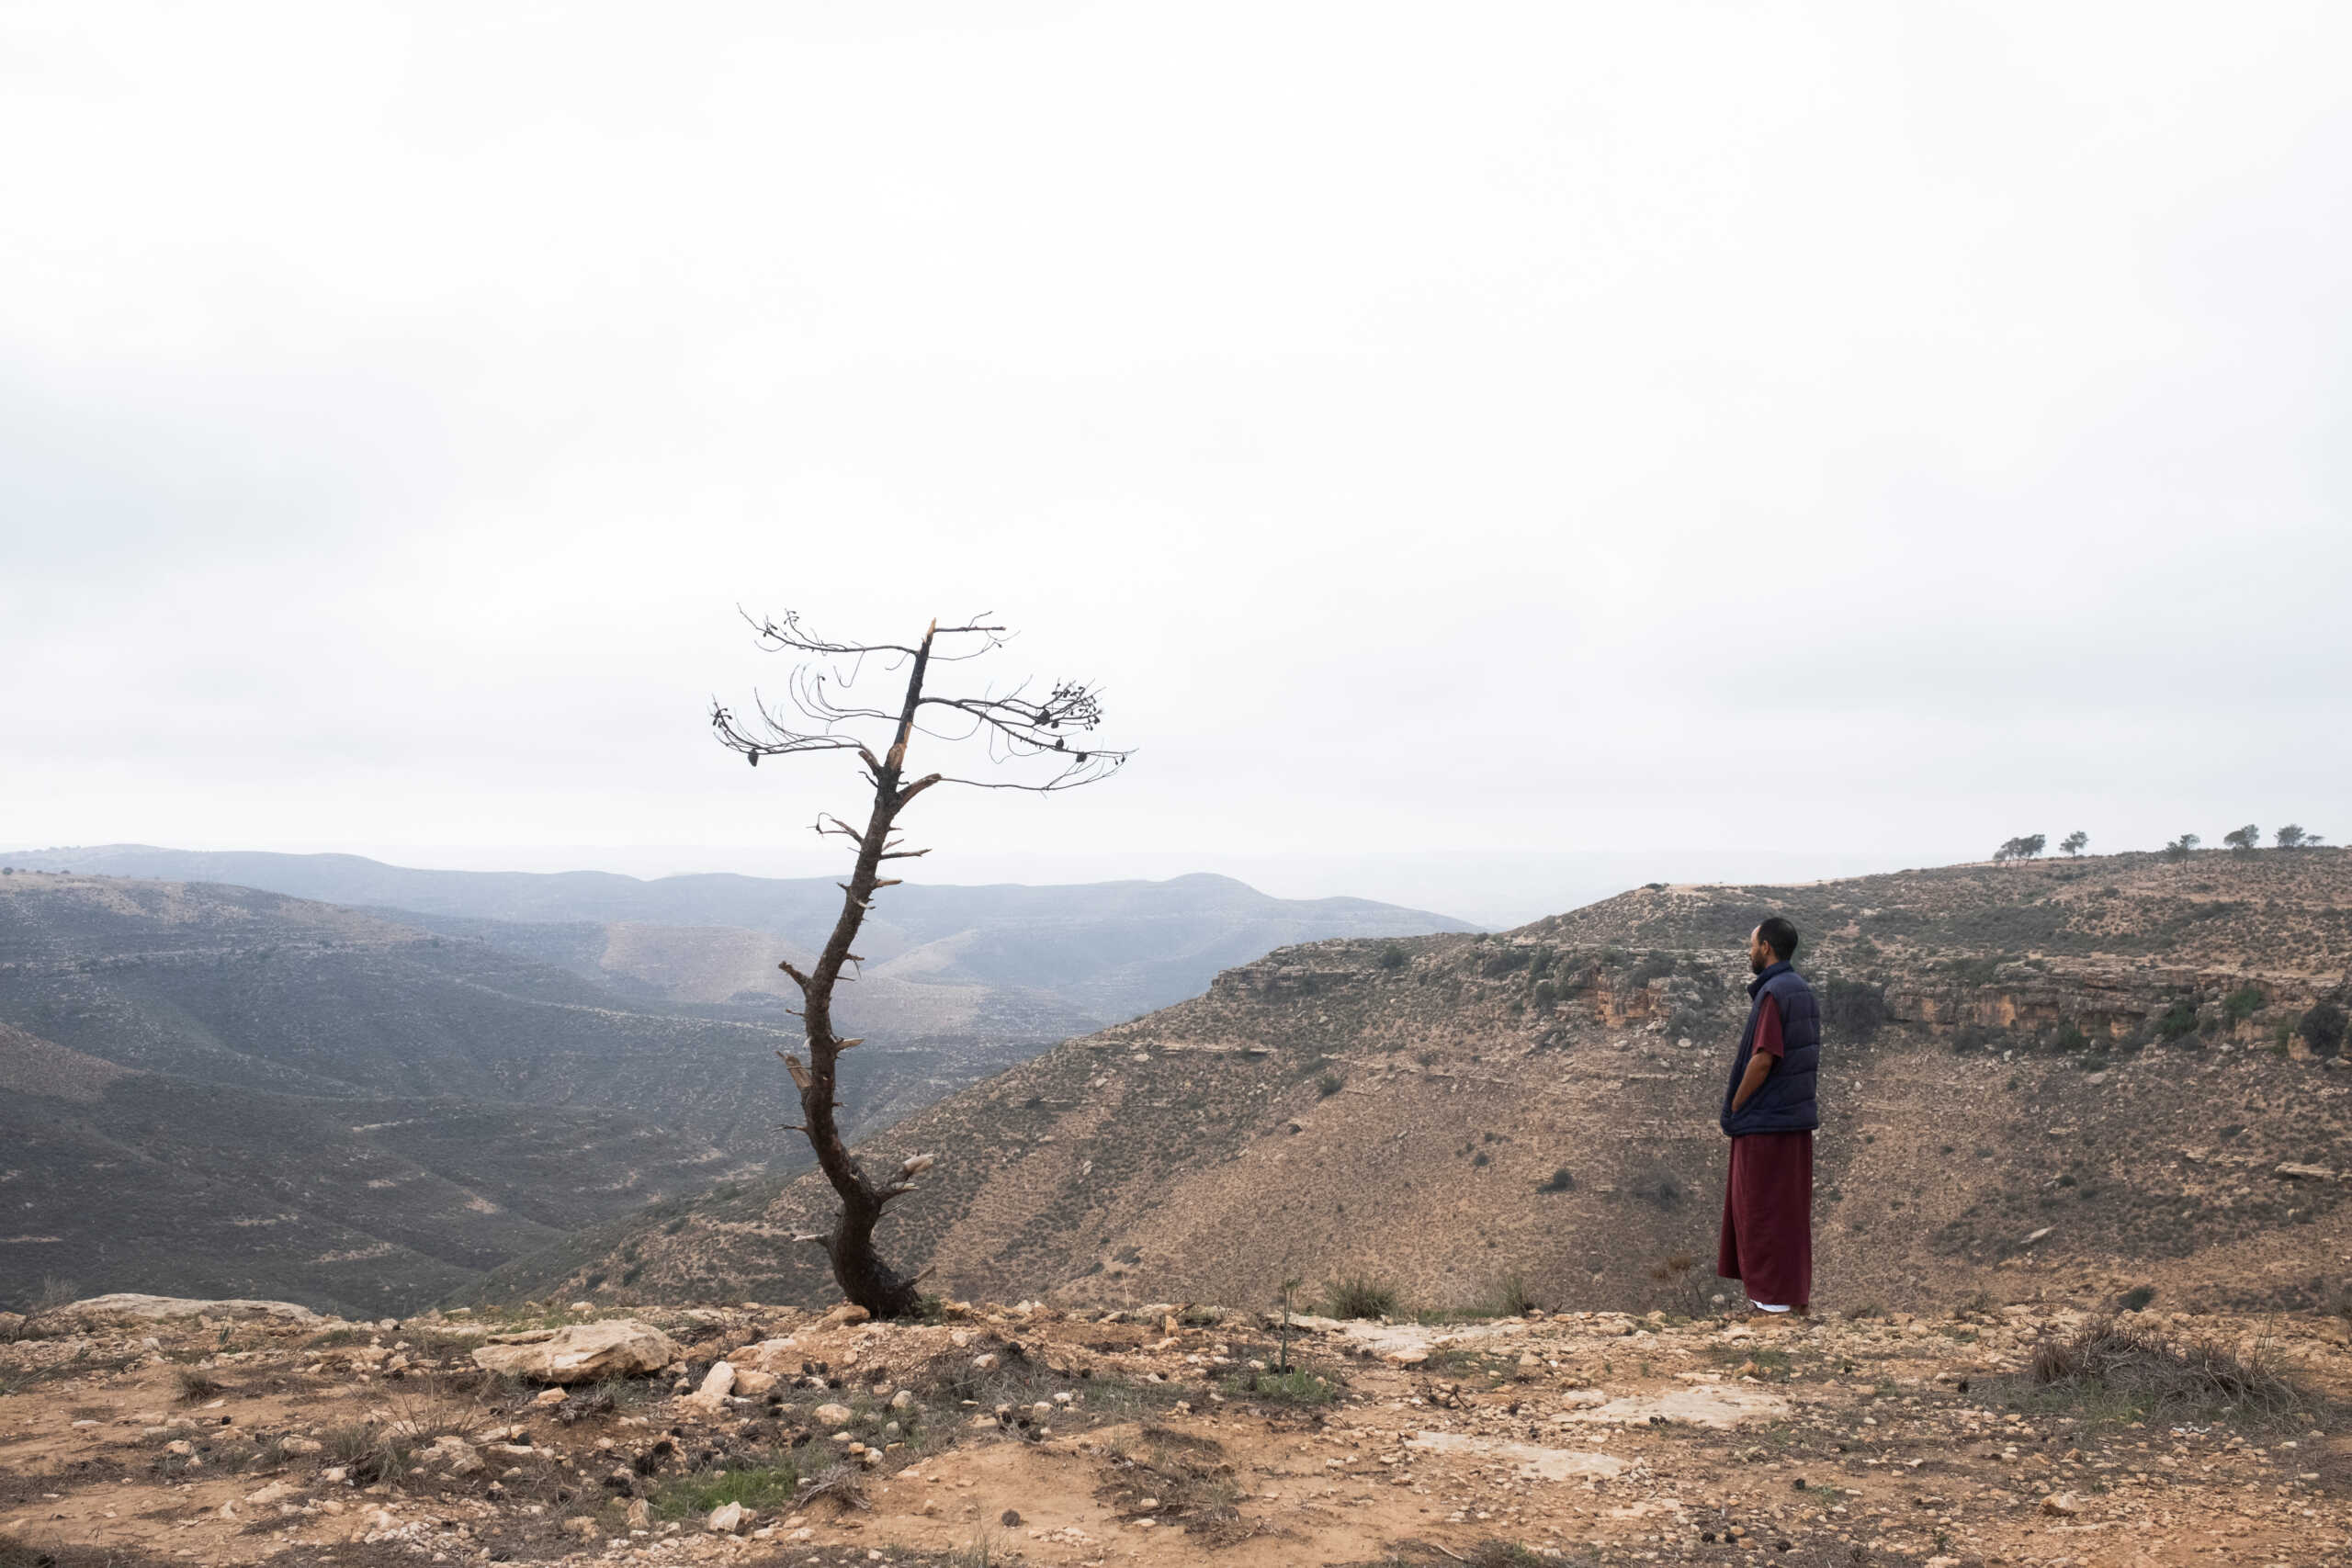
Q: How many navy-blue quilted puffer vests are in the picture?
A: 1